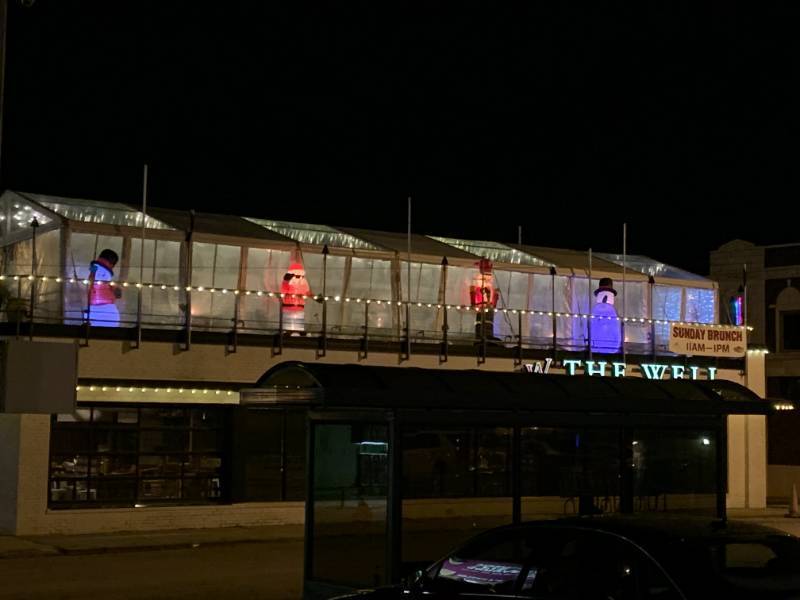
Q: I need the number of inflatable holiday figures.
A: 4